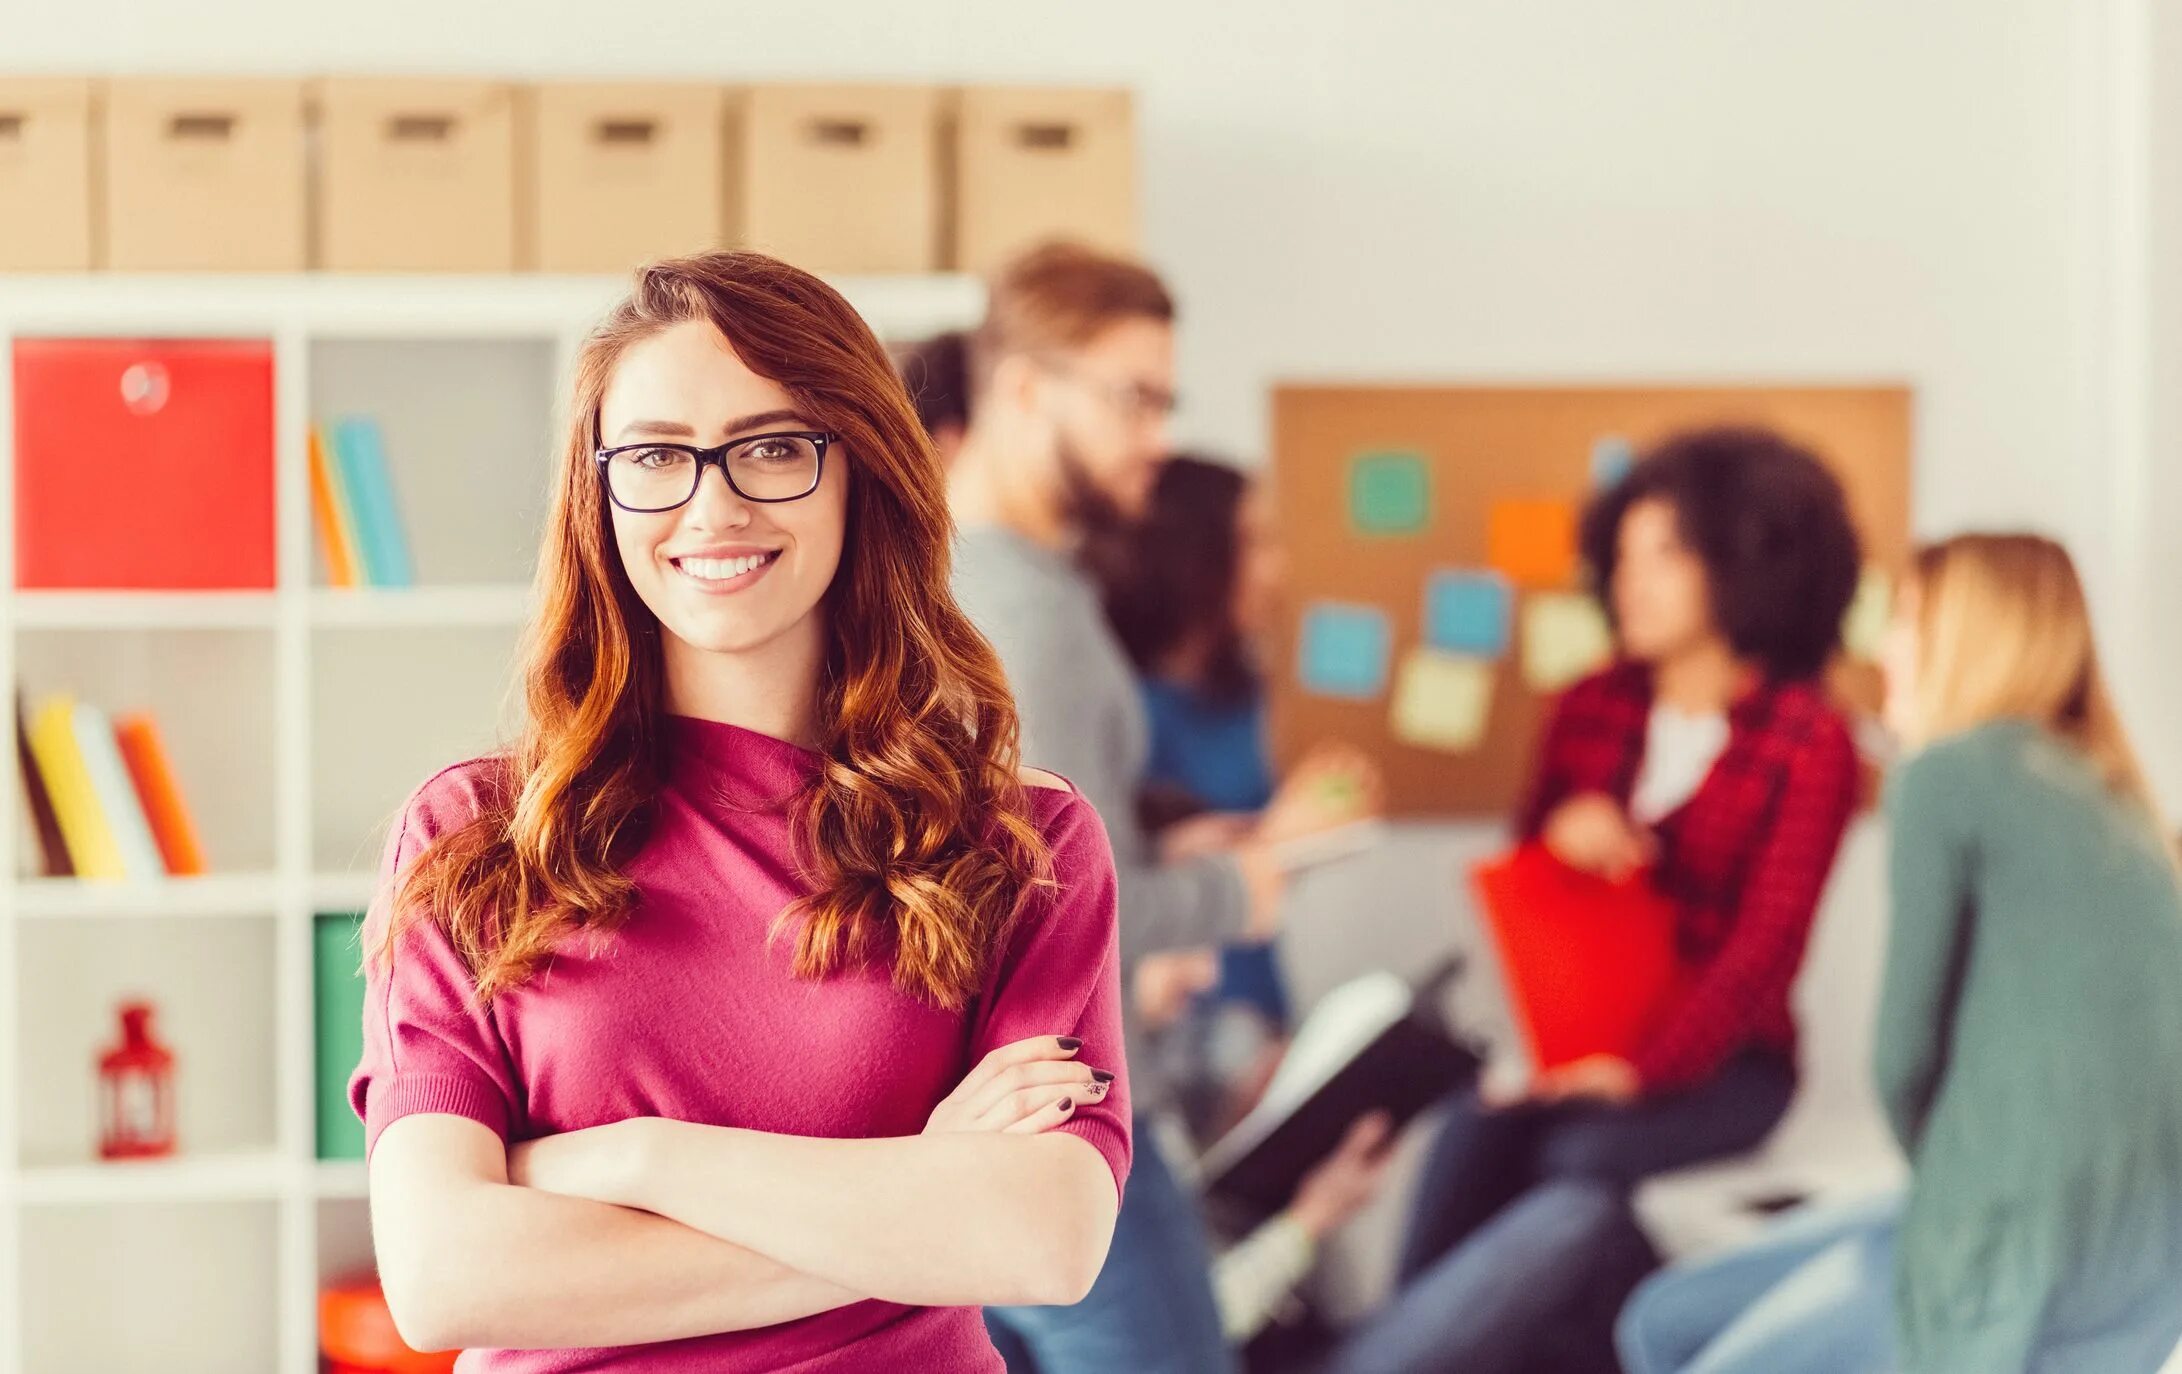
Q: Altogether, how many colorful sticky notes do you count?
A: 8